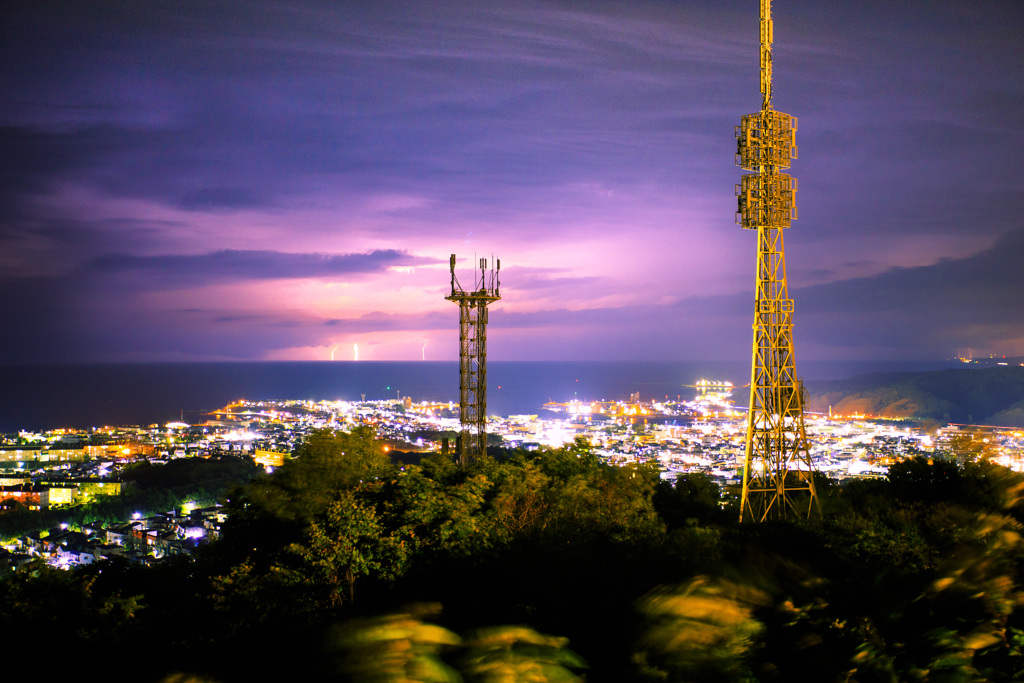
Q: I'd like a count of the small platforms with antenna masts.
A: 1